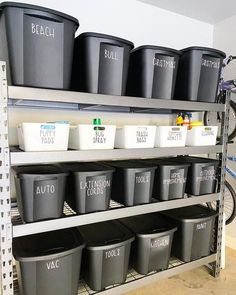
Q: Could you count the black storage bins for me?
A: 13